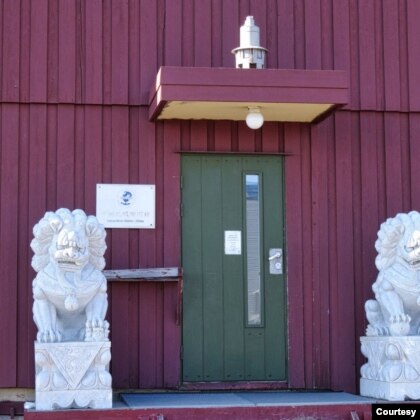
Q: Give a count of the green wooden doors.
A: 1